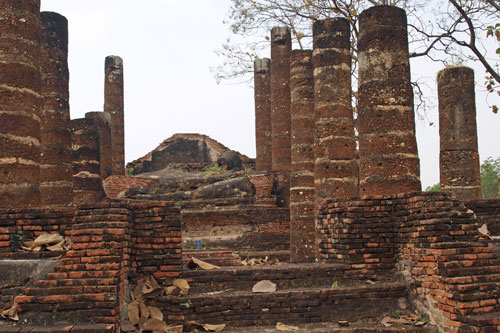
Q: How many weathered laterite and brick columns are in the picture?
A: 11